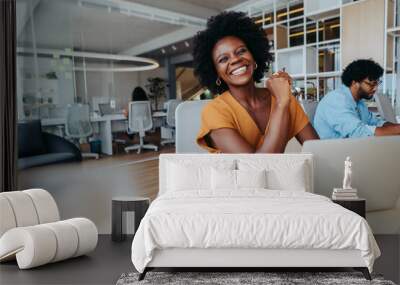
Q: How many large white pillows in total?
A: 2